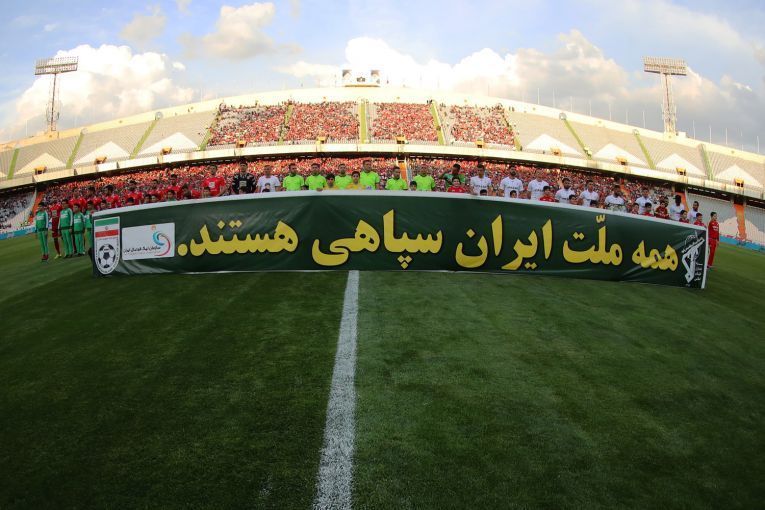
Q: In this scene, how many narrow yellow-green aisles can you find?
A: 11